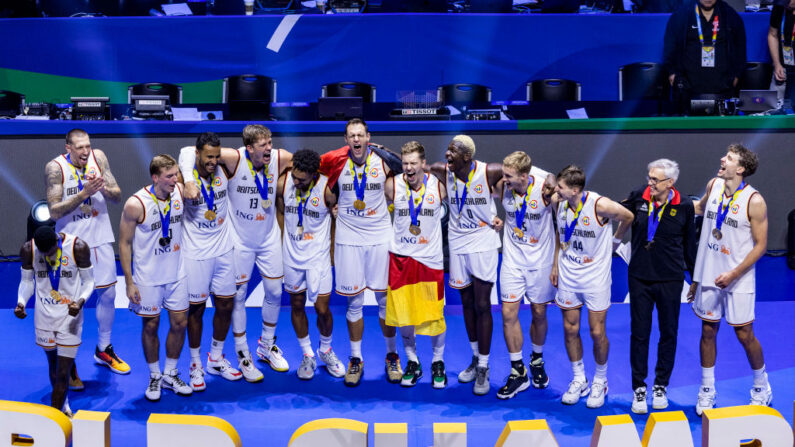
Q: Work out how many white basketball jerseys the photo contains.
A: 12